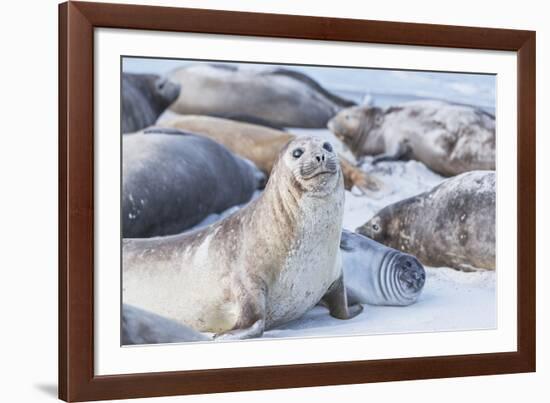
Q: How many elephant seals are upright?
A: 1